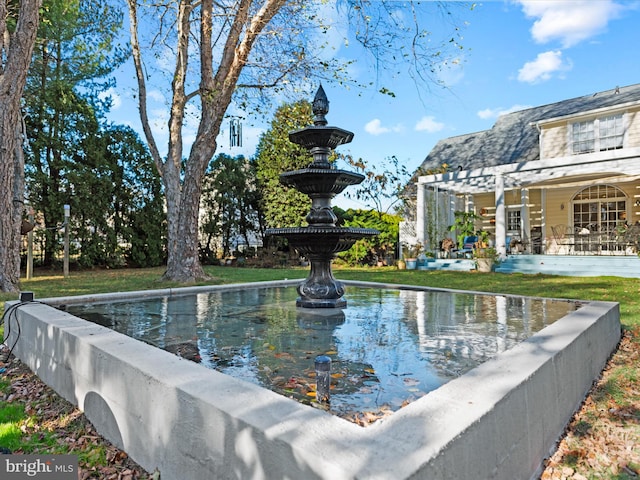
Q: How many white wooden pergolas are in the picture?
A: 1